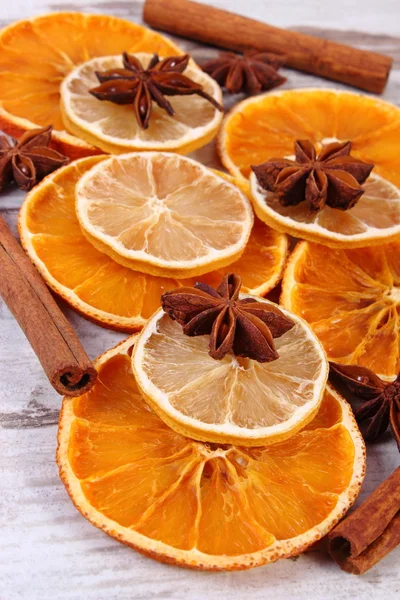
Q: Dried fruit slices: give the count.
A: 9